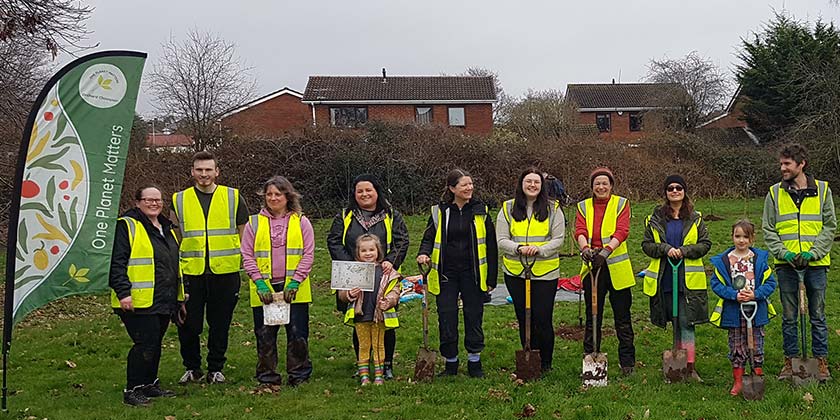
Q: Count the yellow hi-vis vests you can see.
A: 11